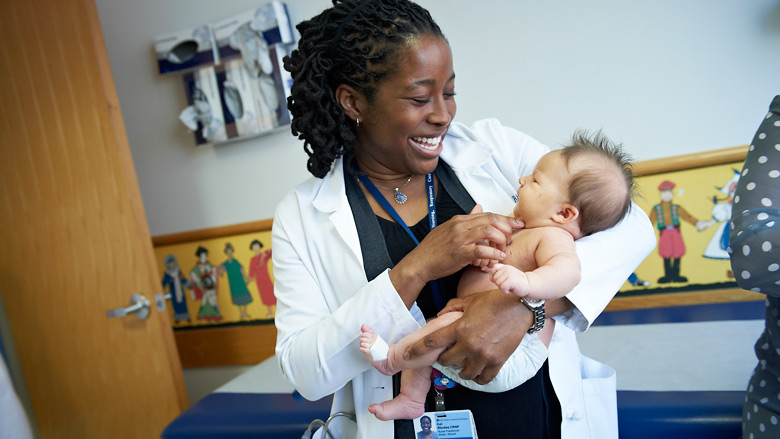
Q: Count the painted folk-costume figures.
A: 6